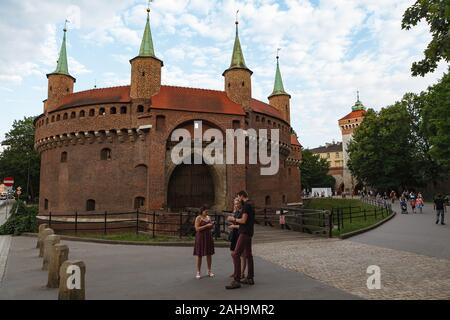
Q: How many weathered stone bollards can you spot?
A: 5